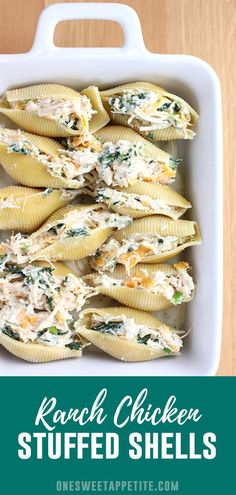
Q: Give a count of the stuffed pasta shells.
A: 12